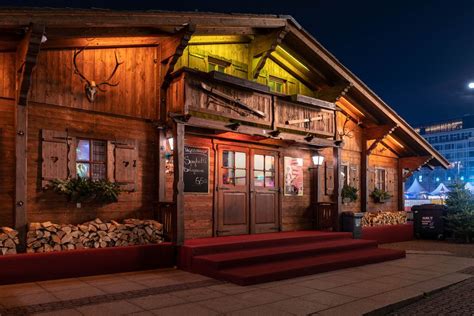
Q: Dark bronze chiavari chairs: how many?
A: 0